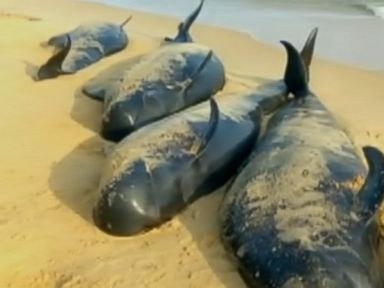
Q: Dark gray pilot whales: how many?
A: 4